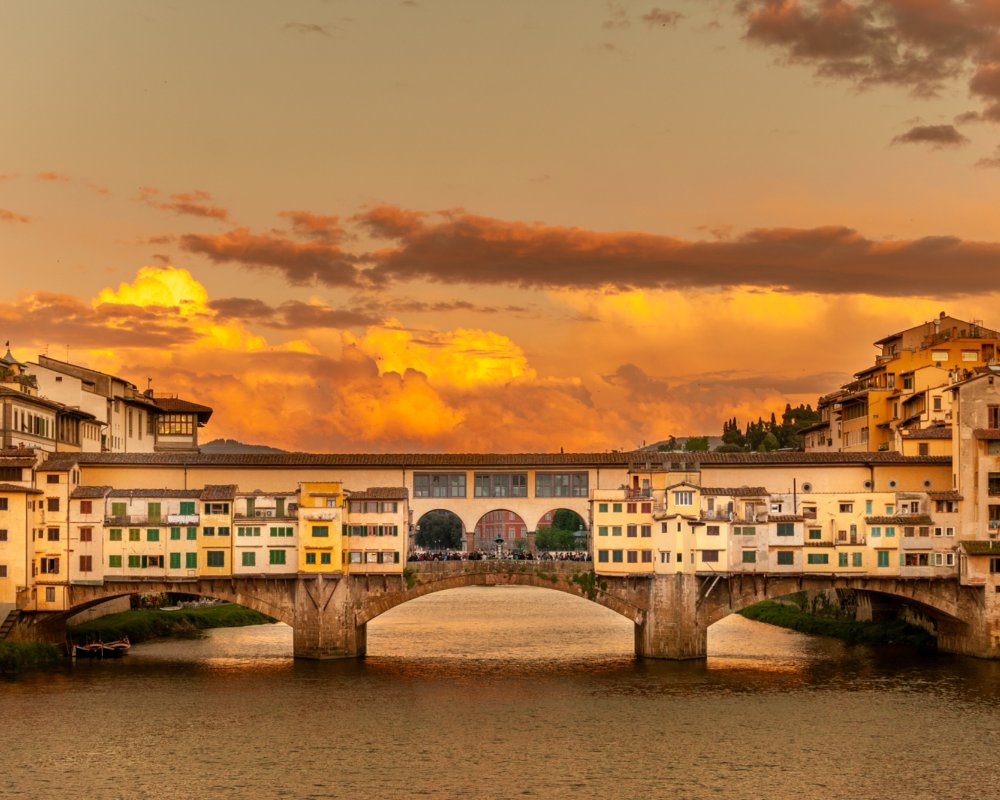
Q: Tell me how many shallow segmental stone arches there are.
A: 3